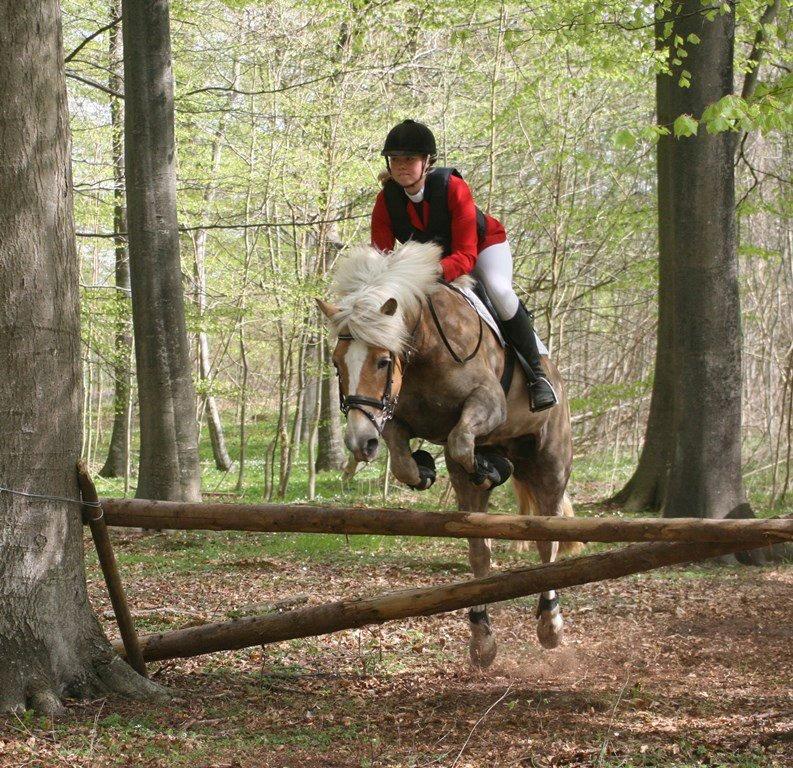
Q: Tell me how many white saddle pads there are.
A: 1